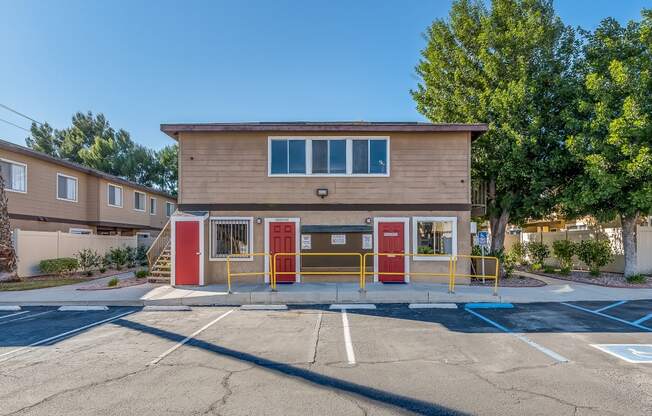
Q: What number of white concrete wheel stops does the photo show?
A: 6